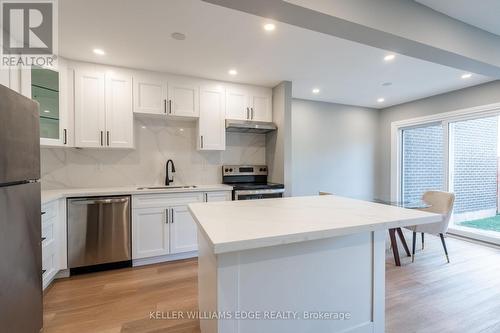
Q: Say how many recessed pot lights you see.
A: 7